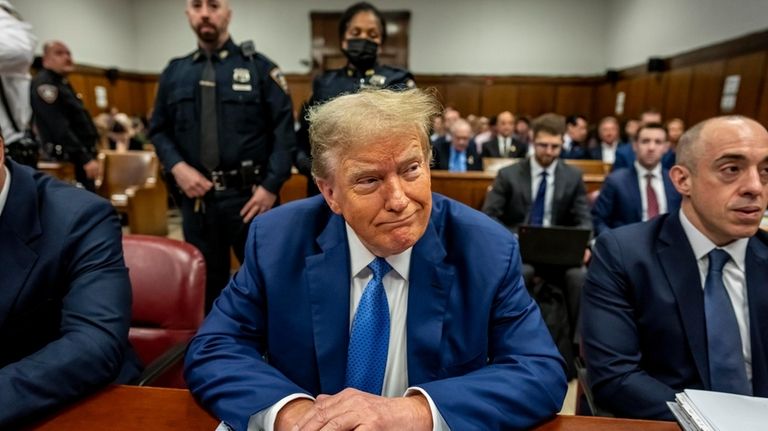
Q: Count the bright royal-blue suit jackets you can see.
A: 1